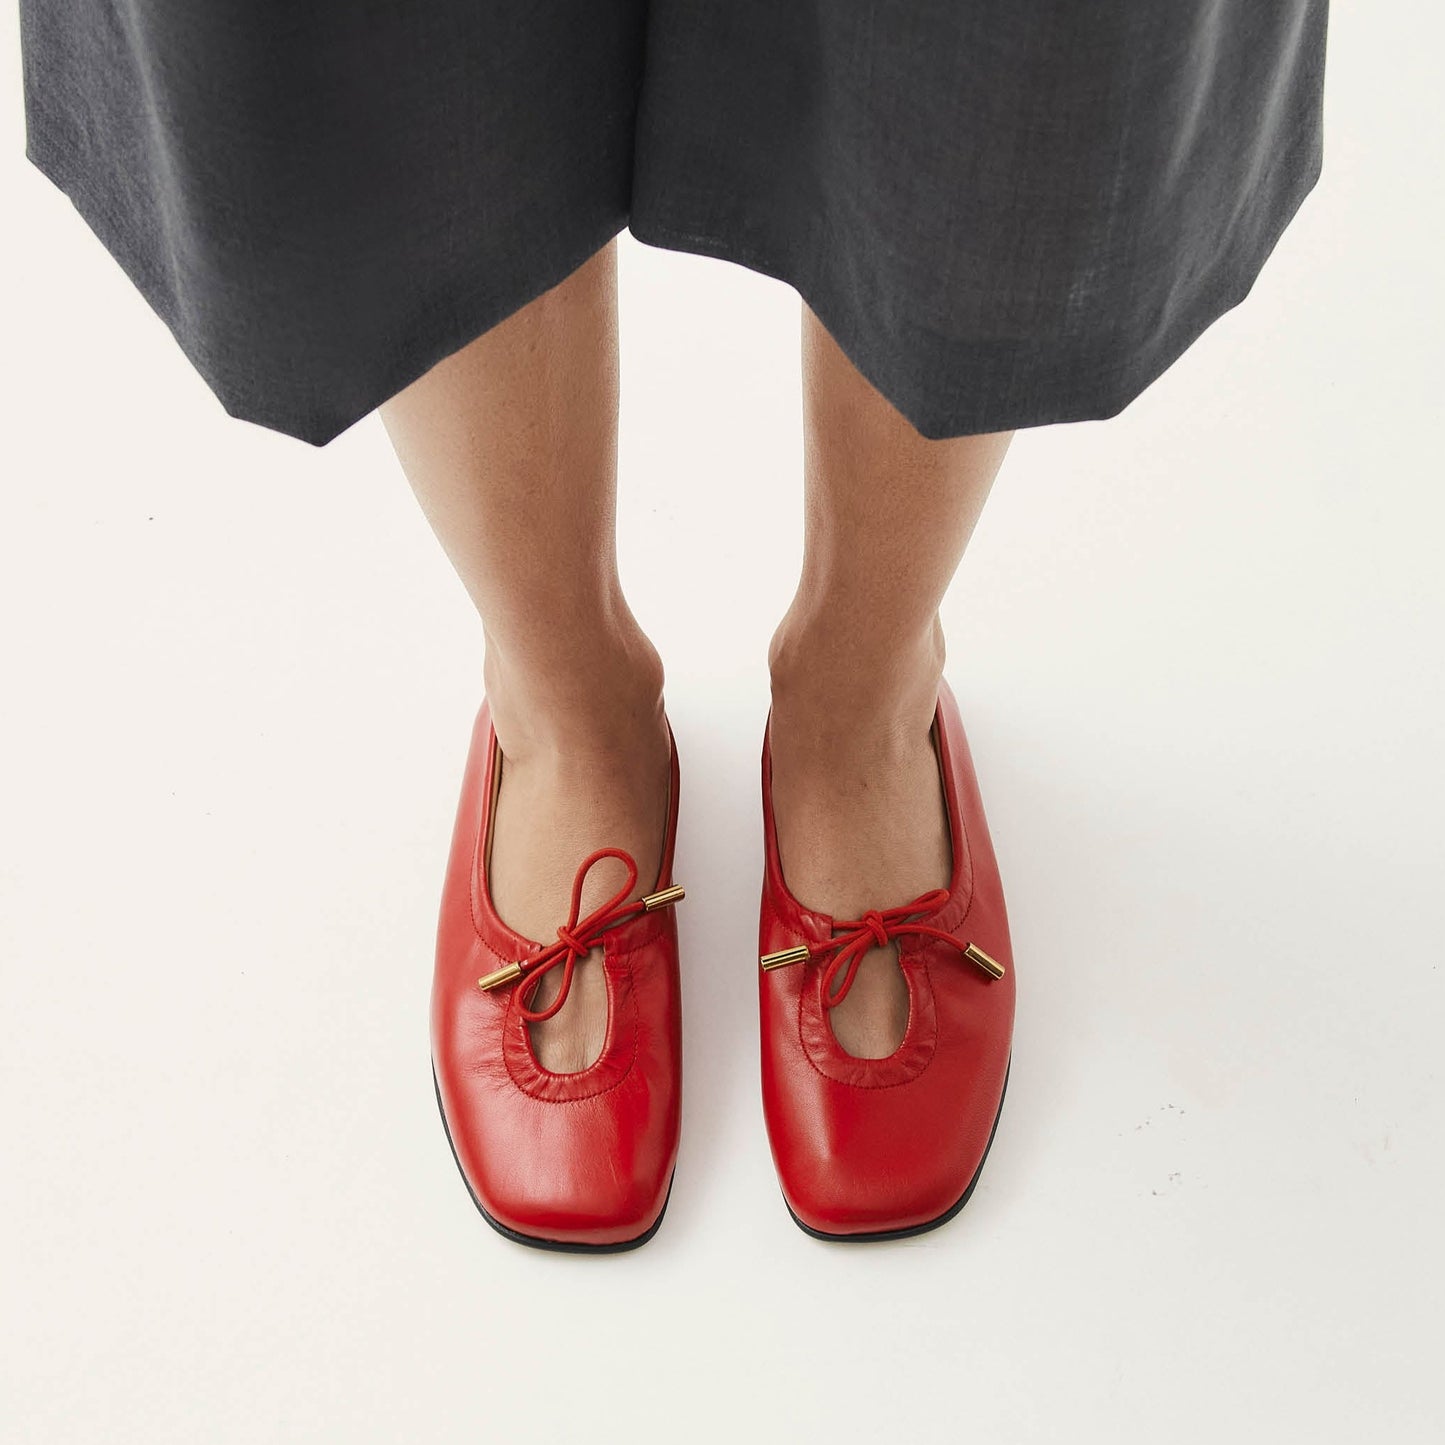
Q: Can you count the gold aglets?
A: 4